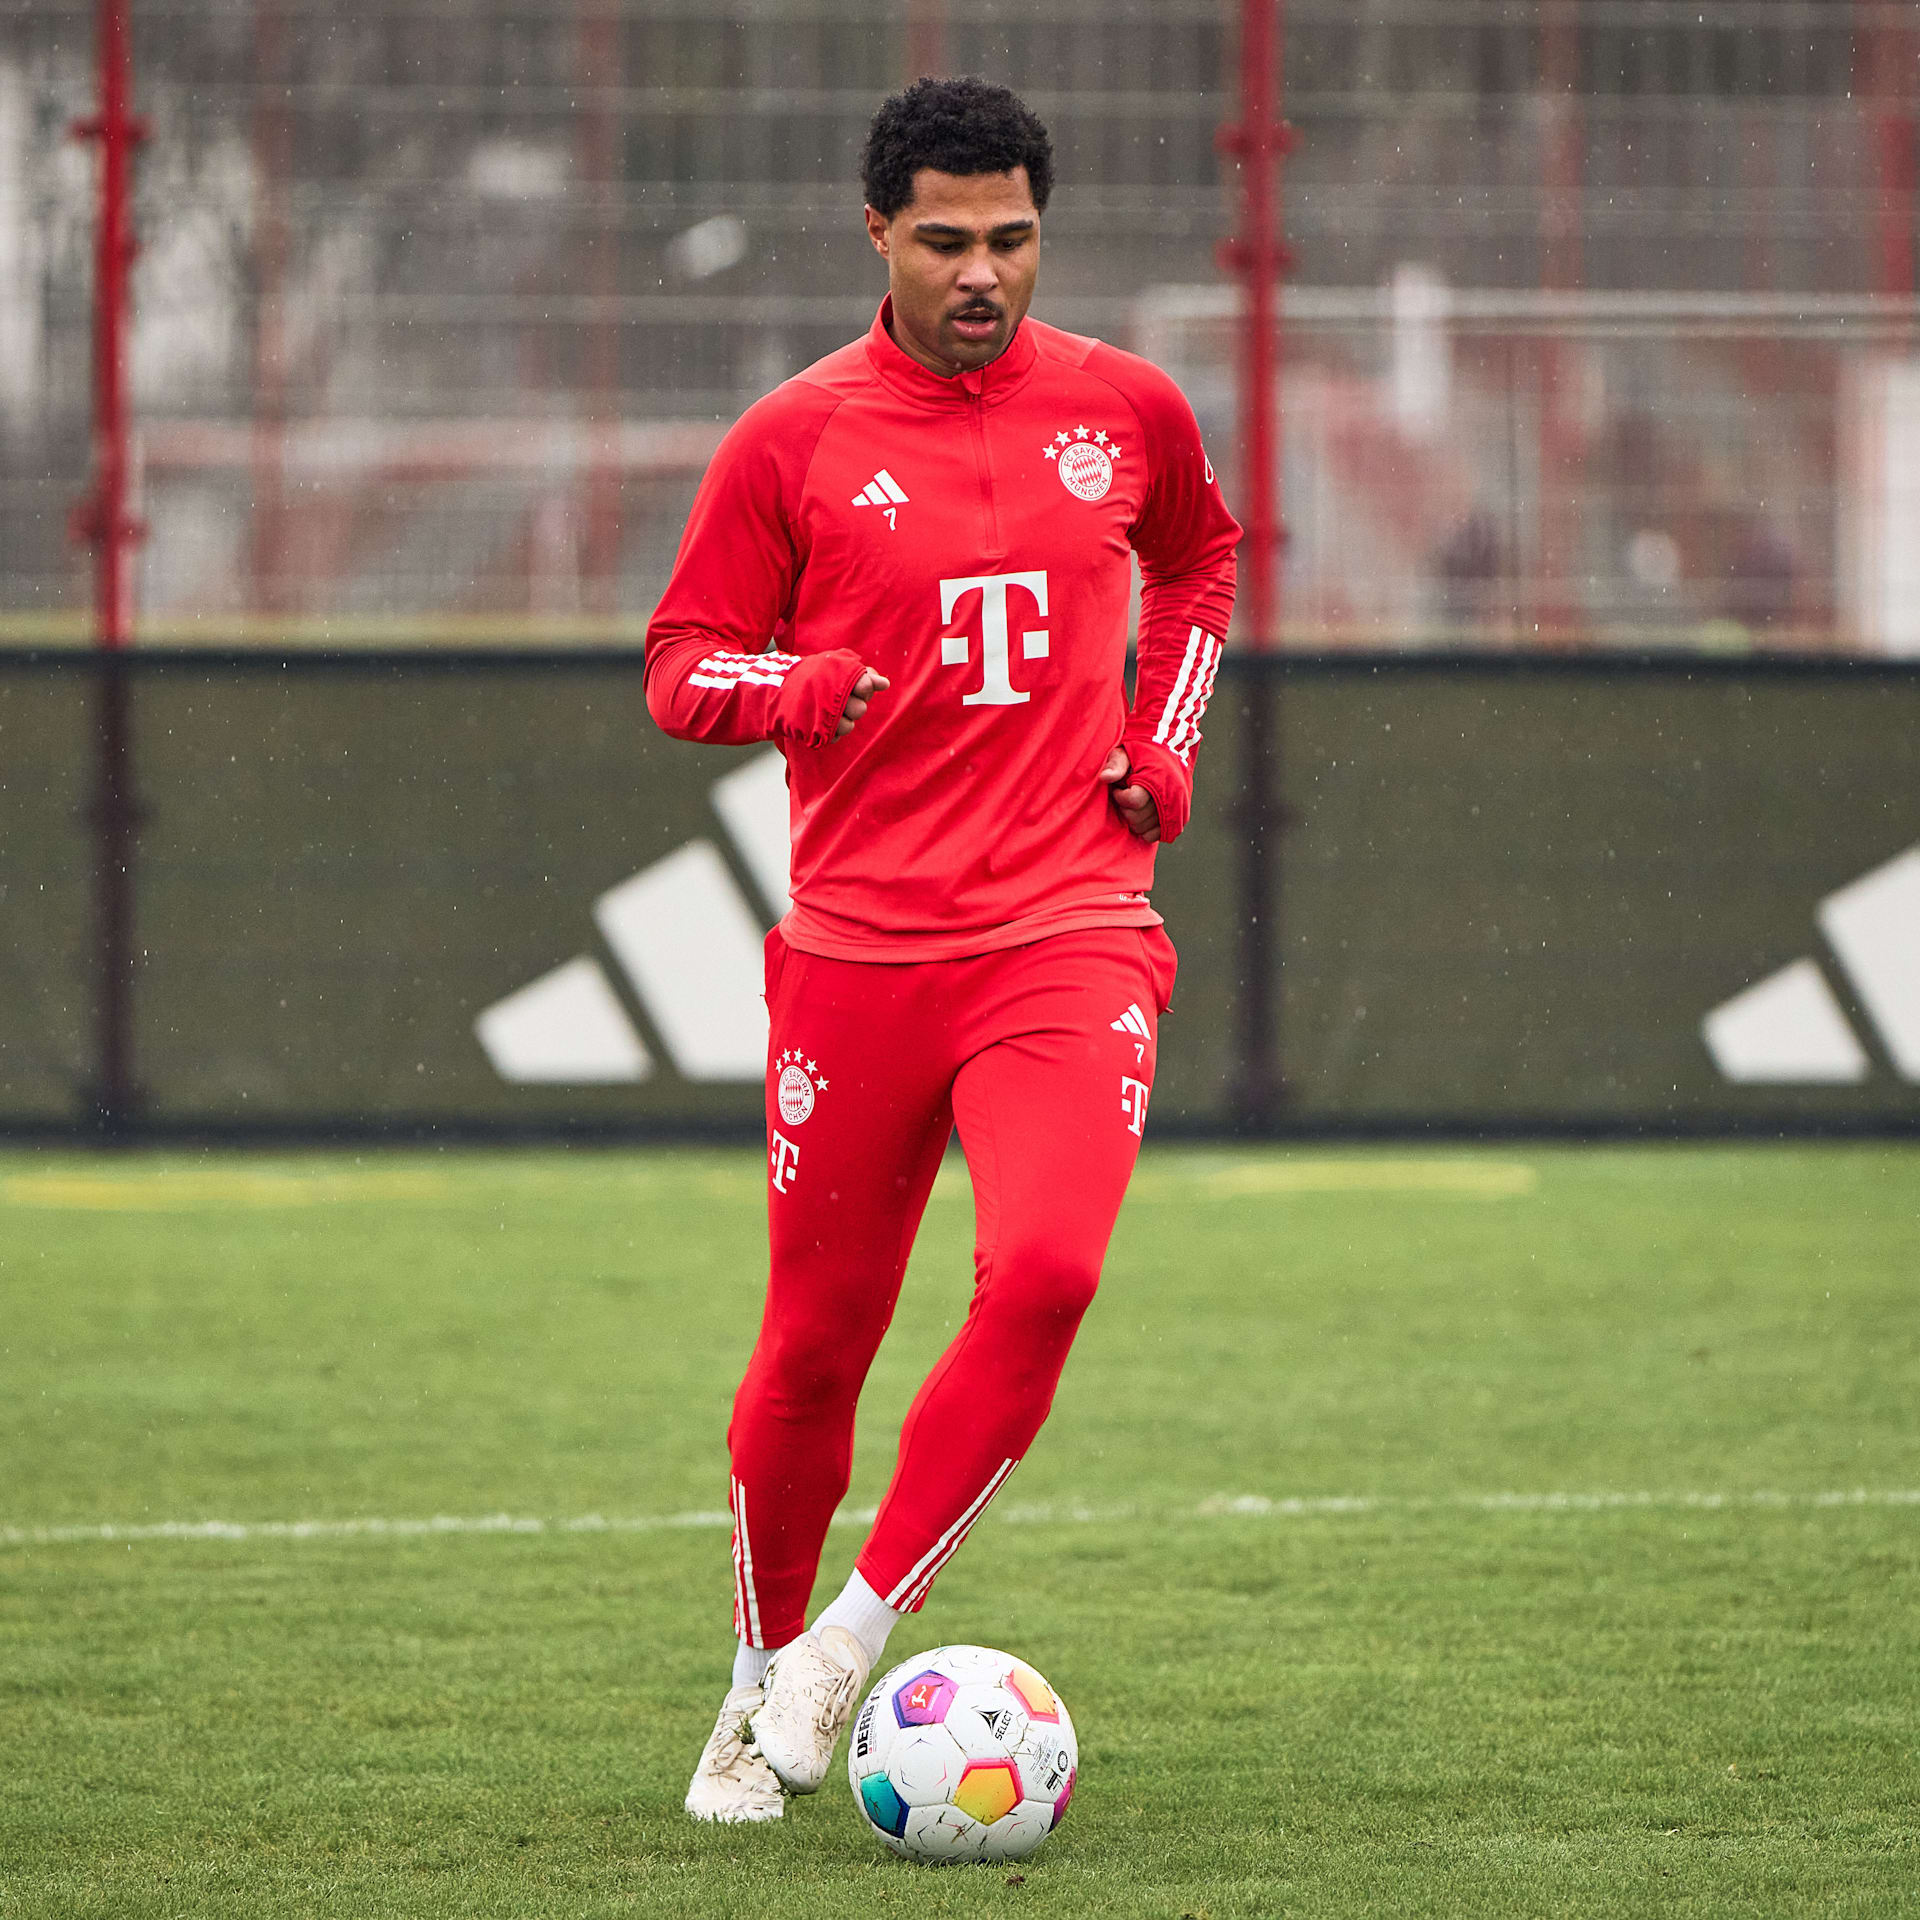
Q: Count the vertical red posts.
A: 2